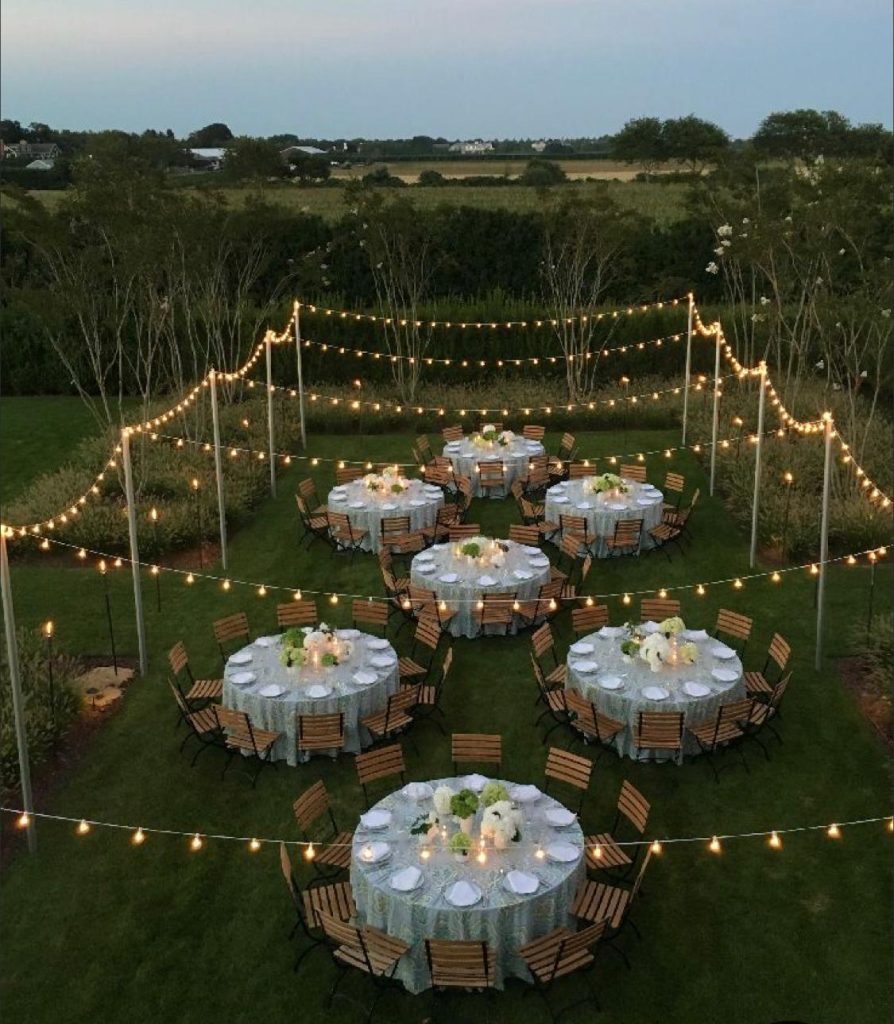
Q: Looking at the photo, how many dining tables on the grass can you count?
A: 7